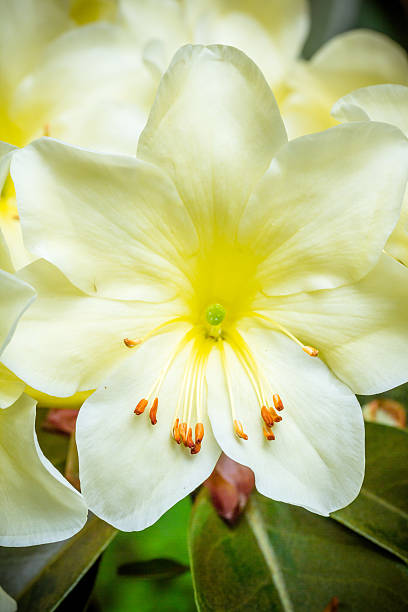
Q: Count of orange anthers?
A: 14